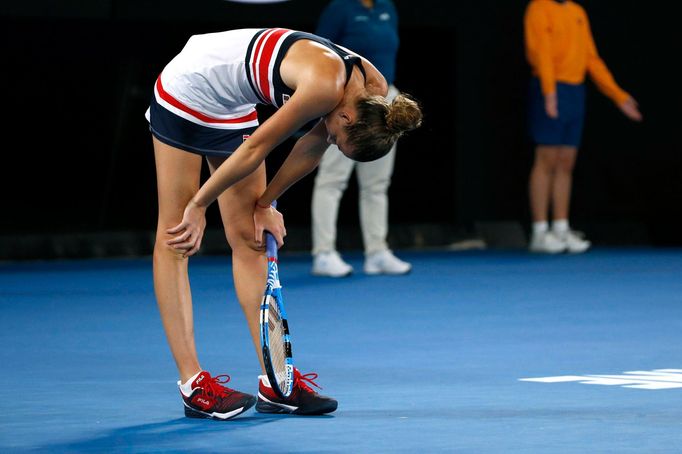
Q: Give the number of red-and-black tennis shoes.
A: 2